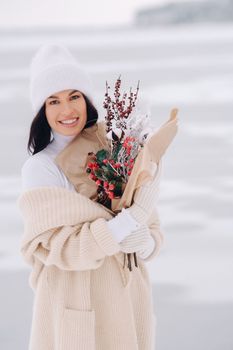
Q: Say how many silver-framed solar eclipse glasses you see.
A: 0